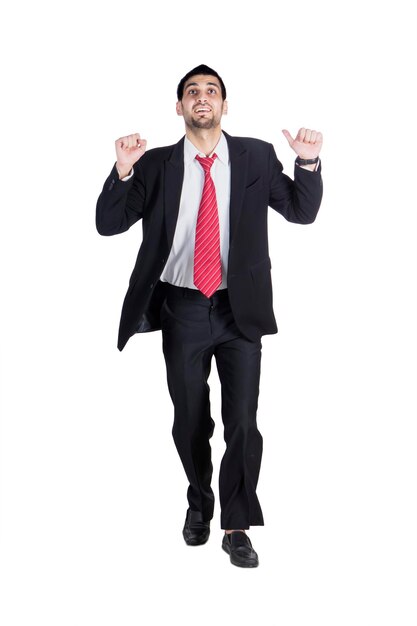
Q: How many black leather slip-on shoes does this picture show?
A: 2